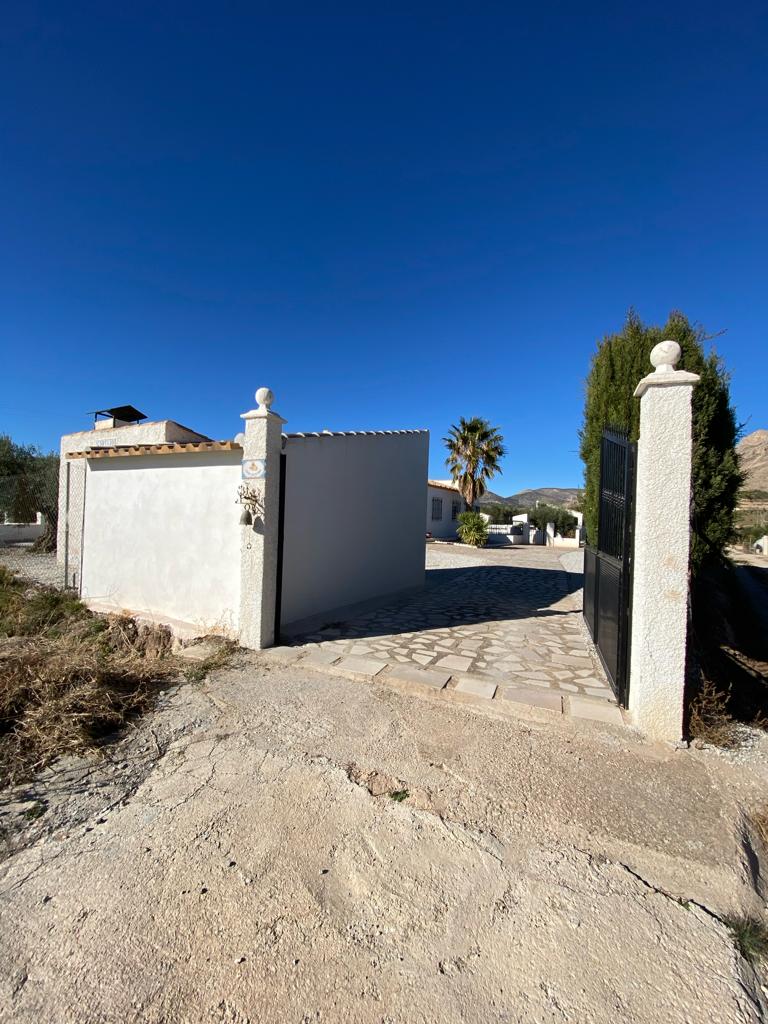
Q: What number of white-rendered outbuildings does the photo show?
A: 1